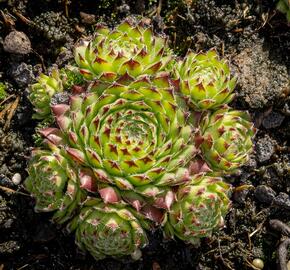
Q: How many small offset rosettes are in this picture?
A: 7